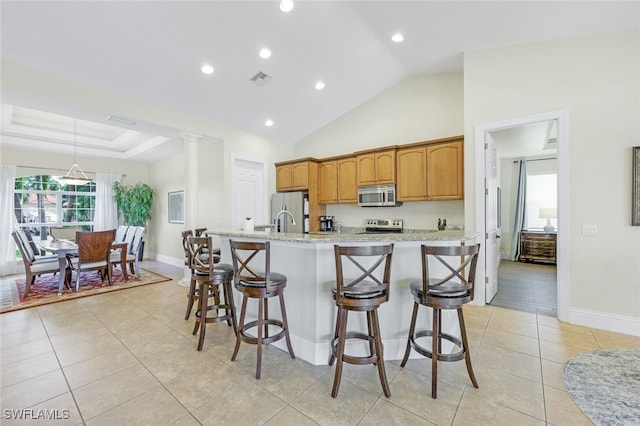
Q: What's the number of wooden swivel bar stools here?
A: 6